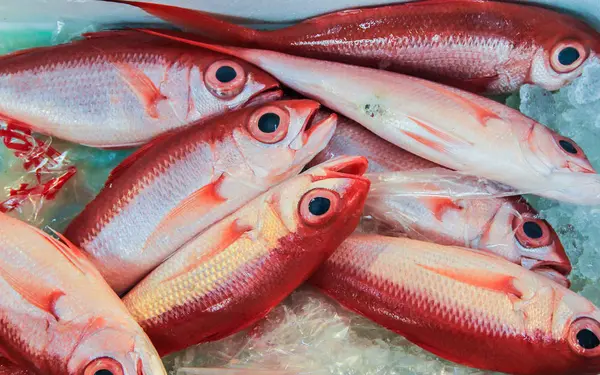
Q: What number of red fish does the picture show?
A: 8